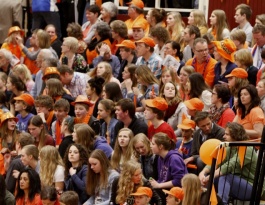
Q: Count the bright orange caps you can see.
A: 11